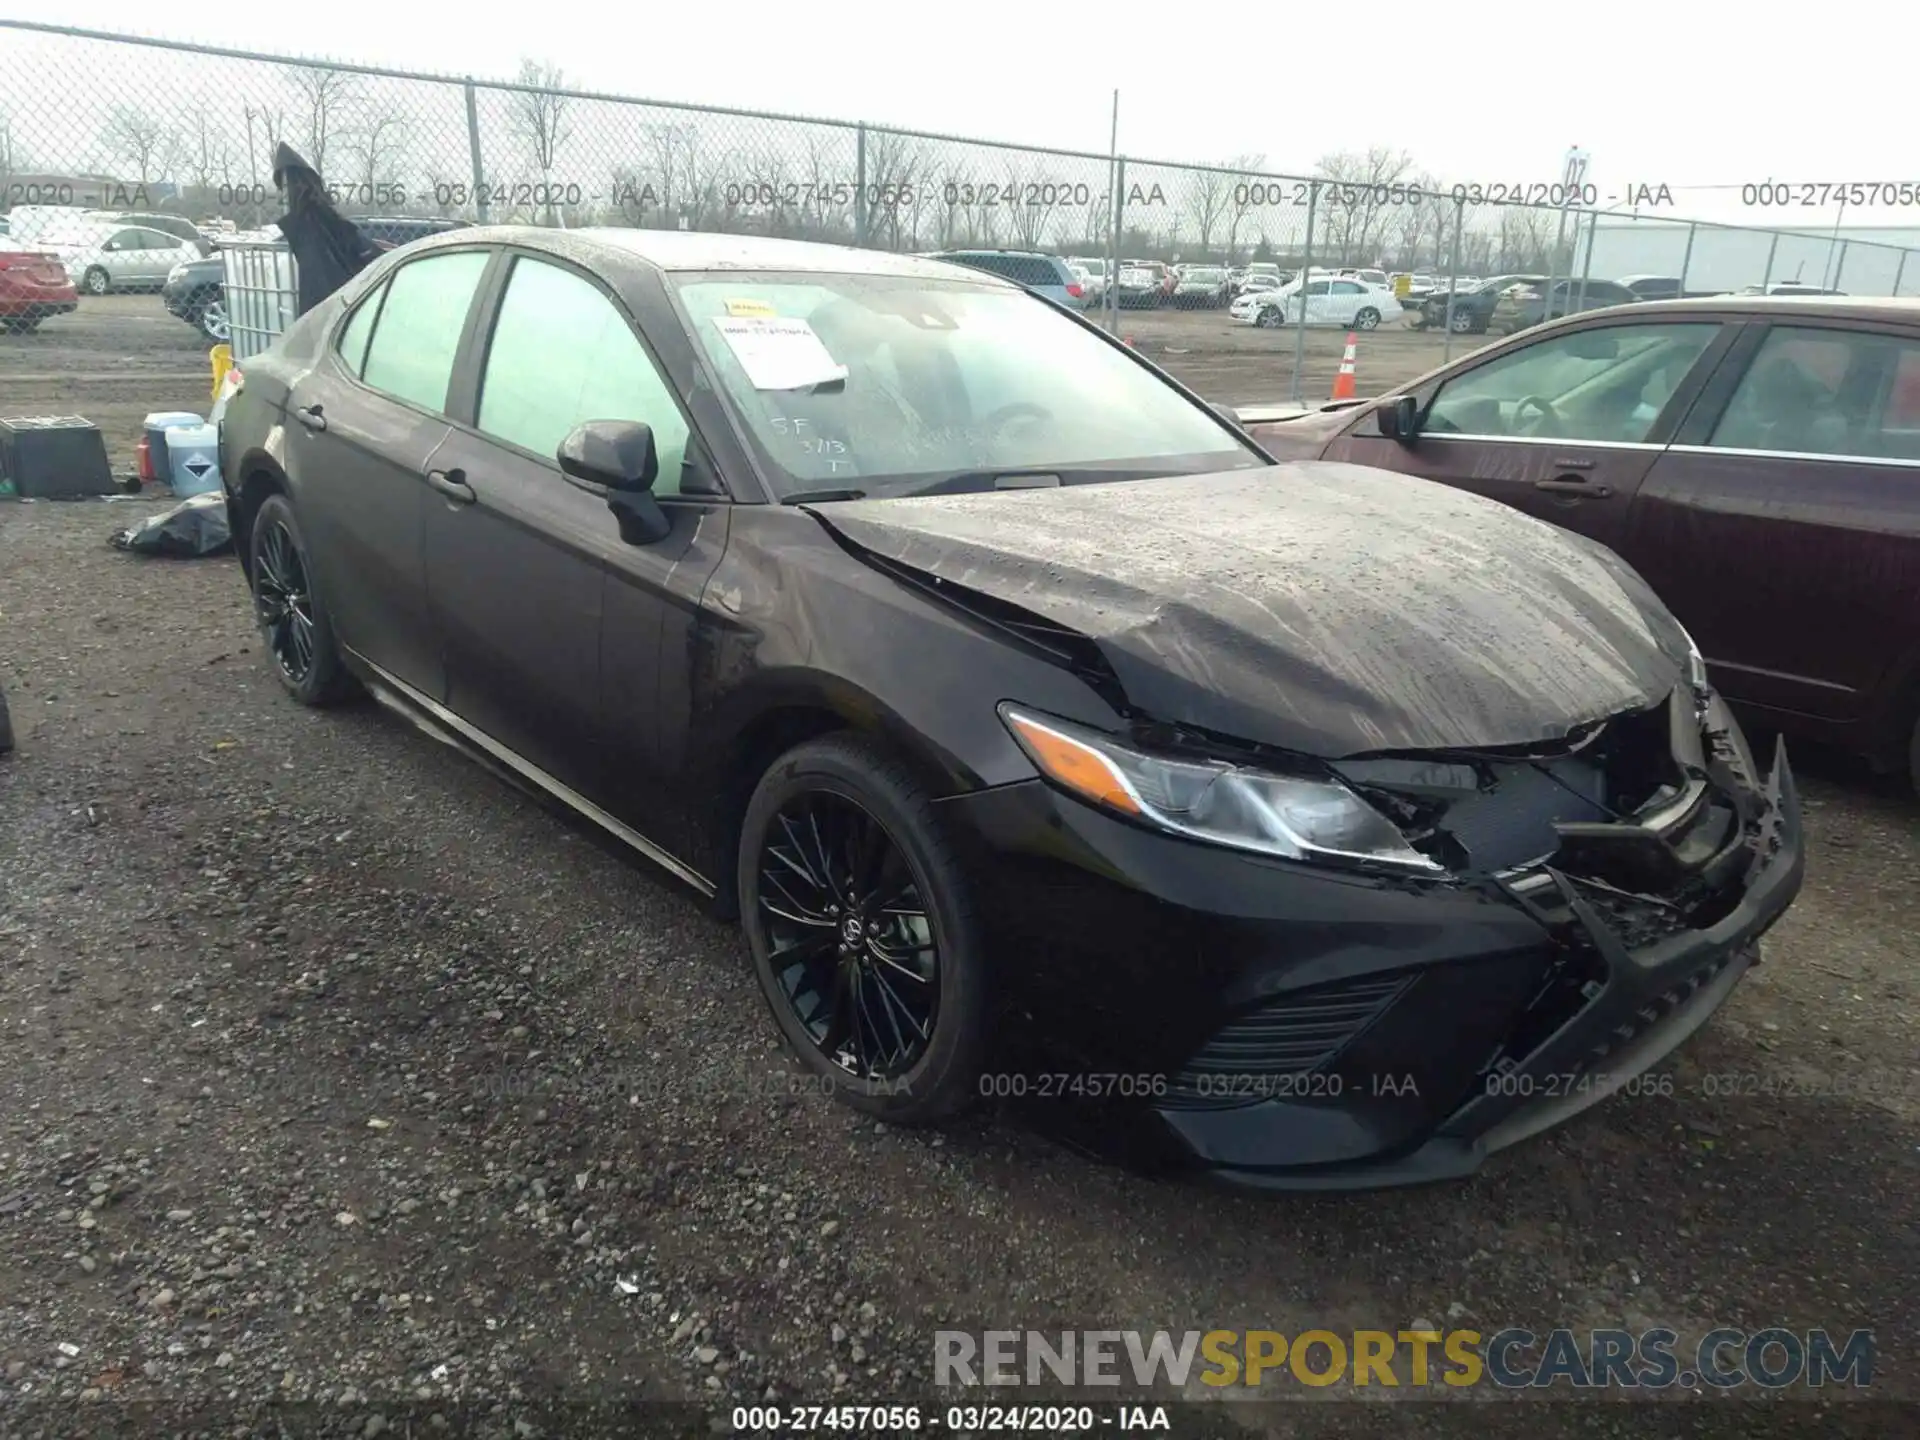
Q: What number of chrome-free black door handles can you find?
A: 2